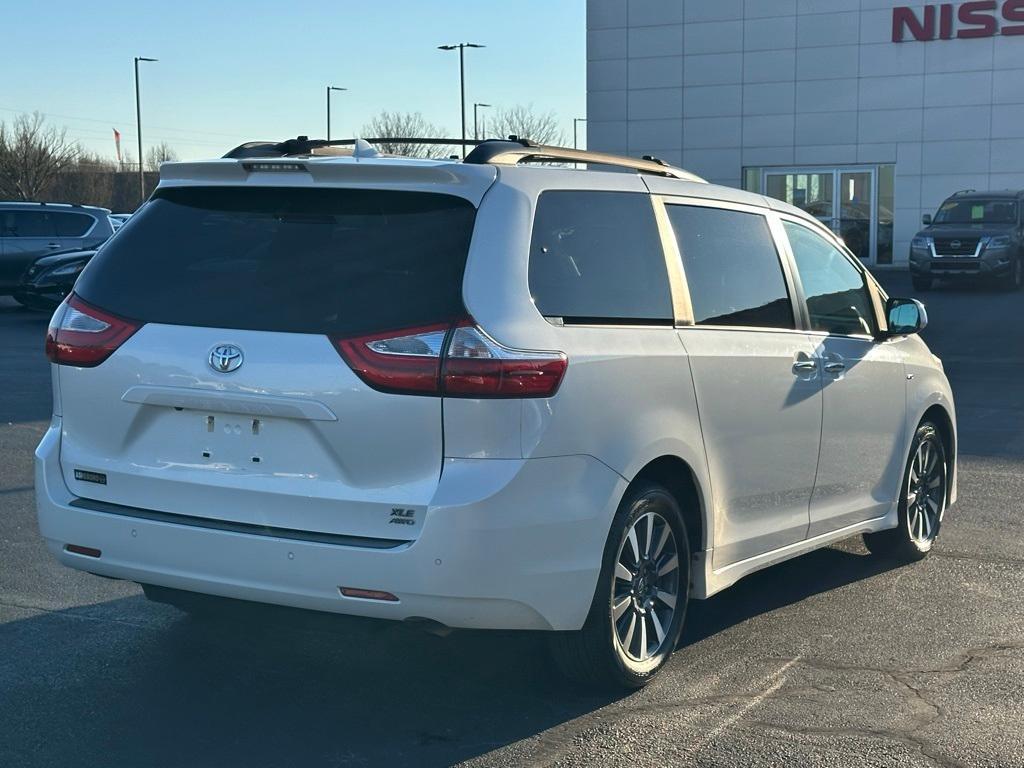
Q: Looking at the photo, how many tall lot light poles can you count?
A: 5